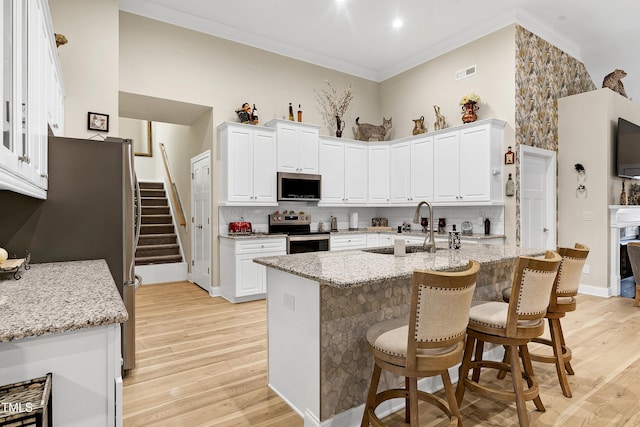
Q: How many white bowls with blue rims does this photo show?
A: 0